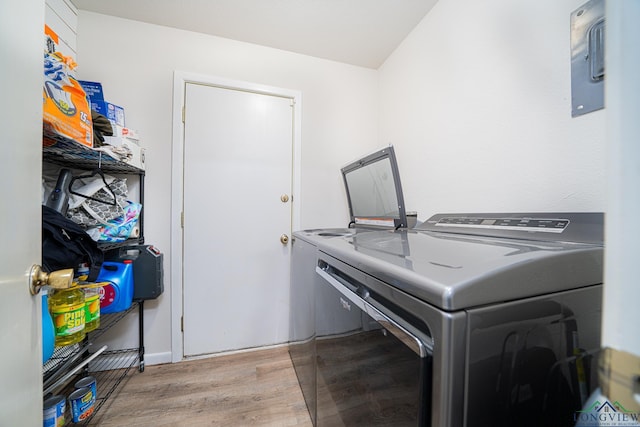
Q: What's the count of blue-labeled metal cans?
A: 3